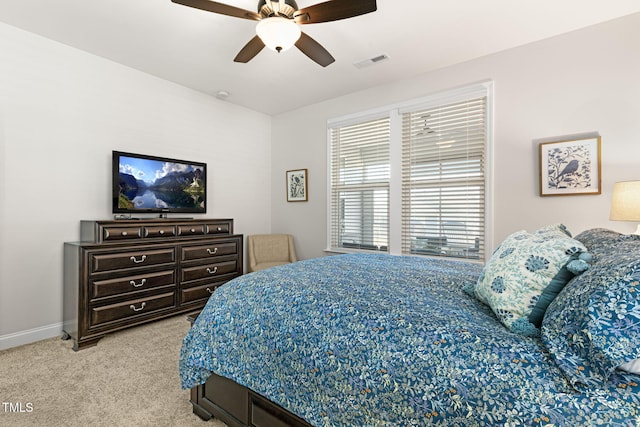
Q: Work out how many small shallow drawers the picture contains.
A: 4